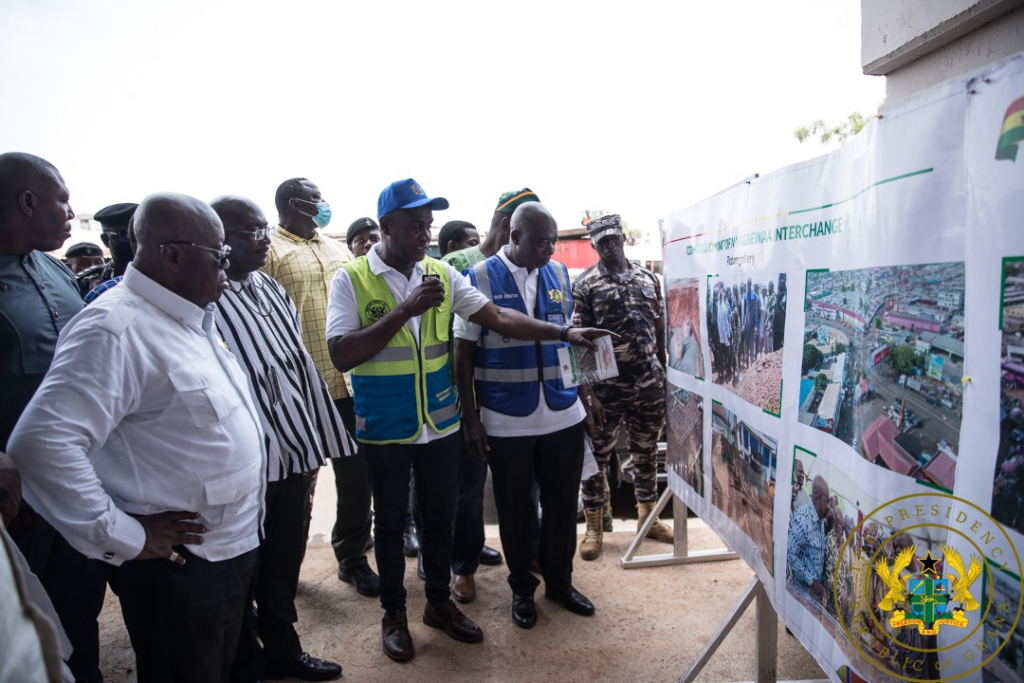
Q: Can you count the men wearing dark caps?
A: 3